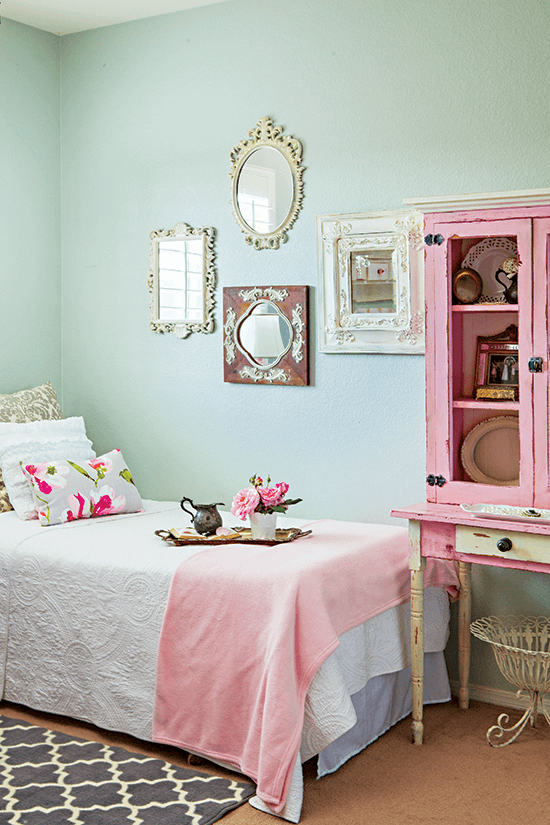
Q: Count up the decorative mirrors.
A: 4